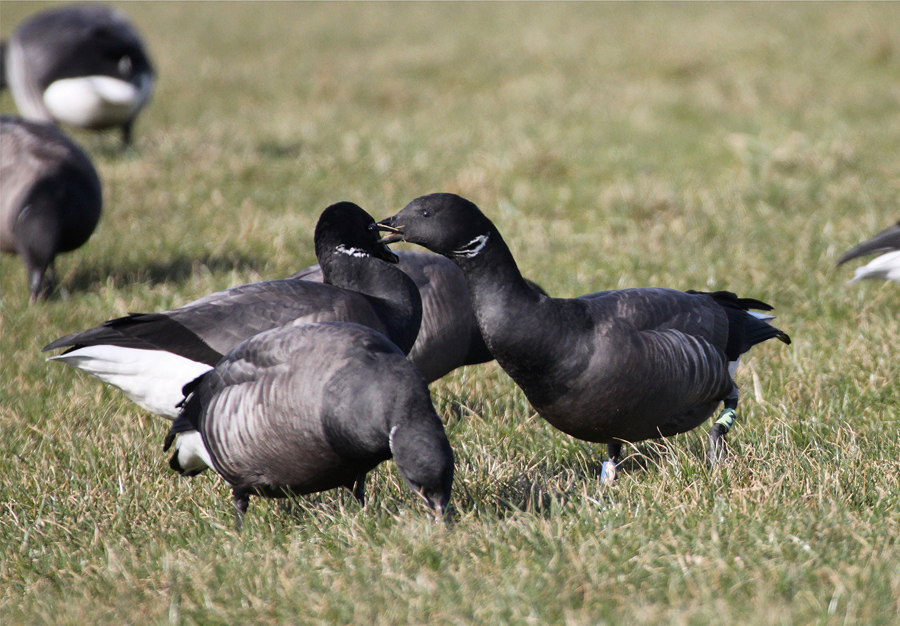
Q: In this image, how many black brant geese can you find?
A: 7